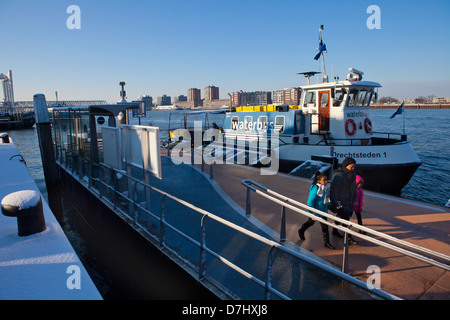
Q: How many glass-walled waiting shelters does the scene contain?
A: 1